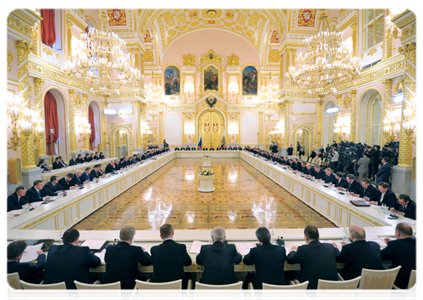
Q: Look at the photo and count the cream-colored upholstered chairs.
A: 9